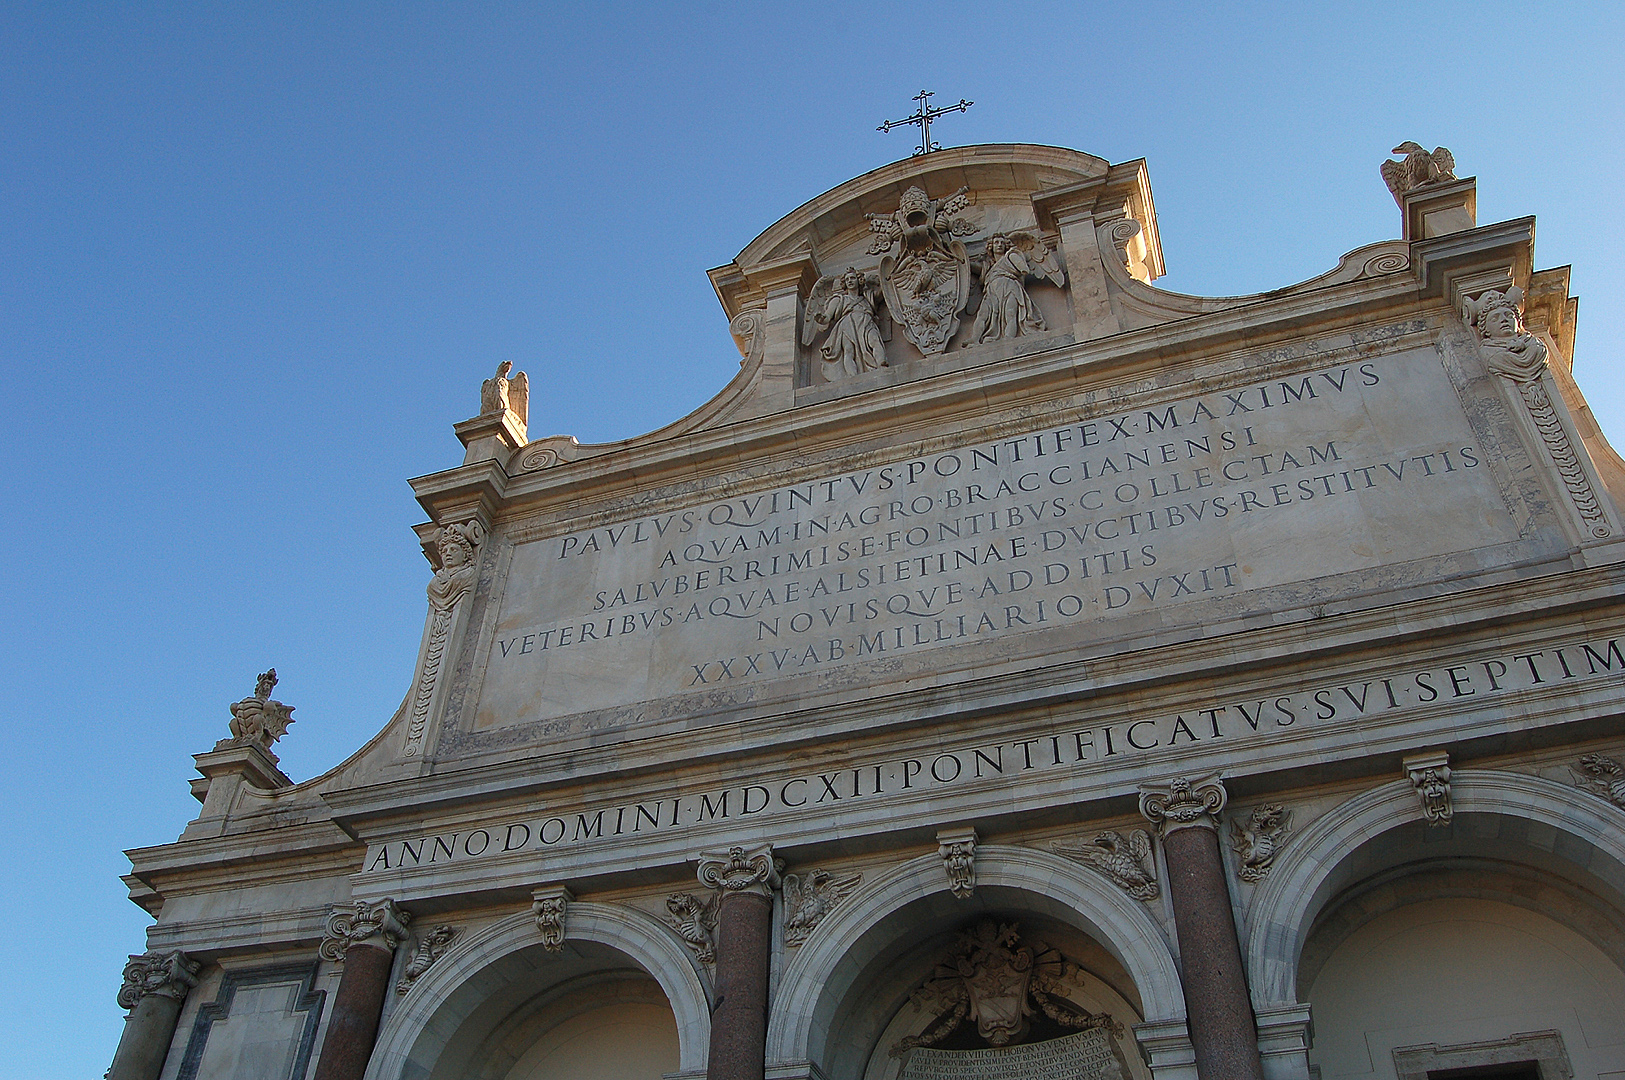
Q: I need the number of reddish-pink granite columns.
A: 3